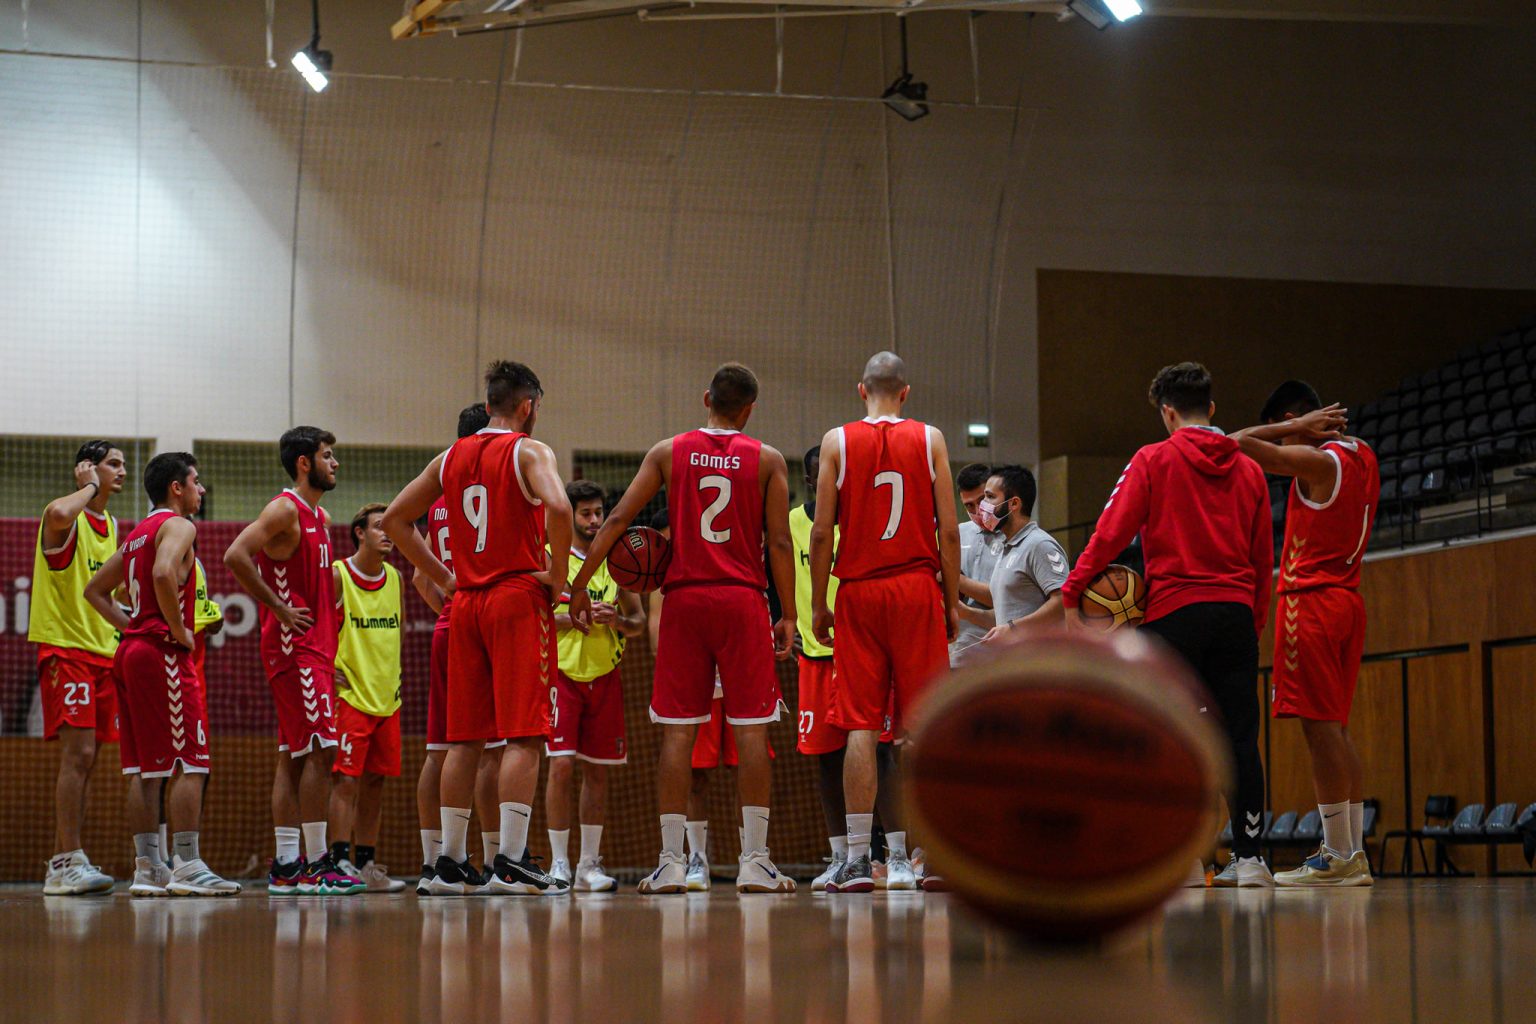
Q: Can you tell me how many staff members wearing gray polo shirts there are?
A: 2